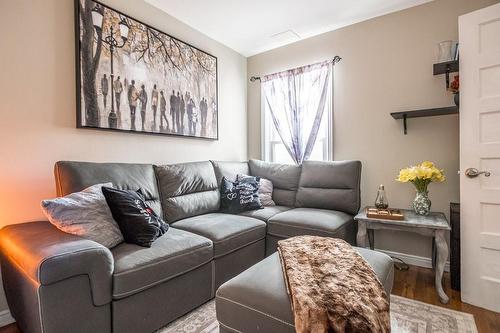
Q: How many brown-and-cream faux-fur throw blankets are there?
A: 1